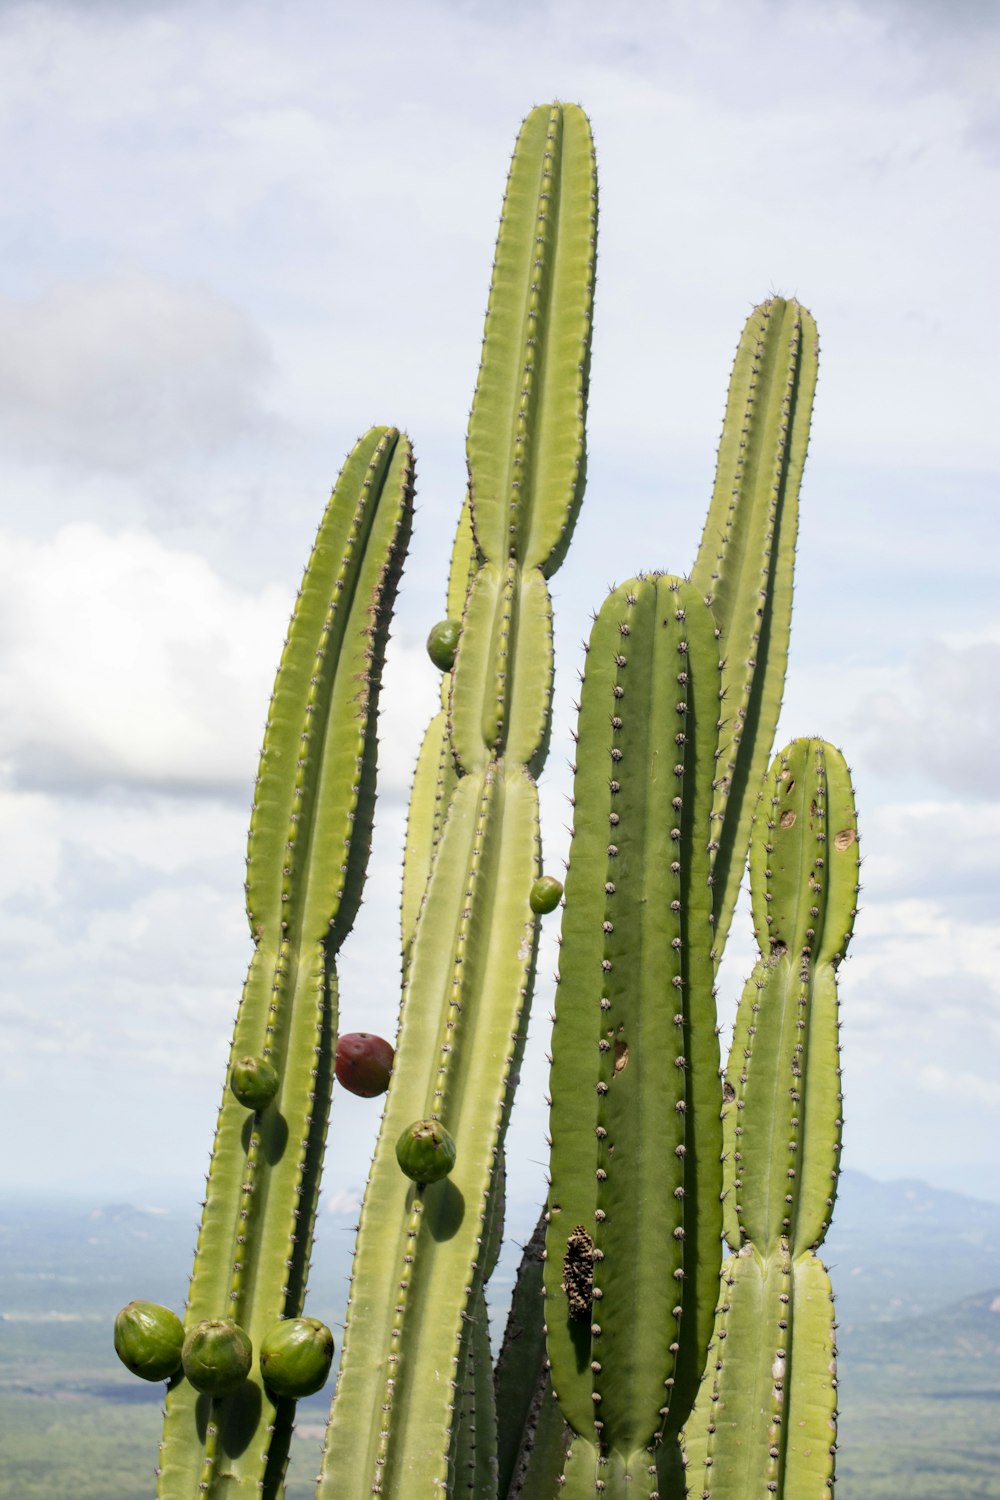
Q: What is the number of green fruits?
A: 7